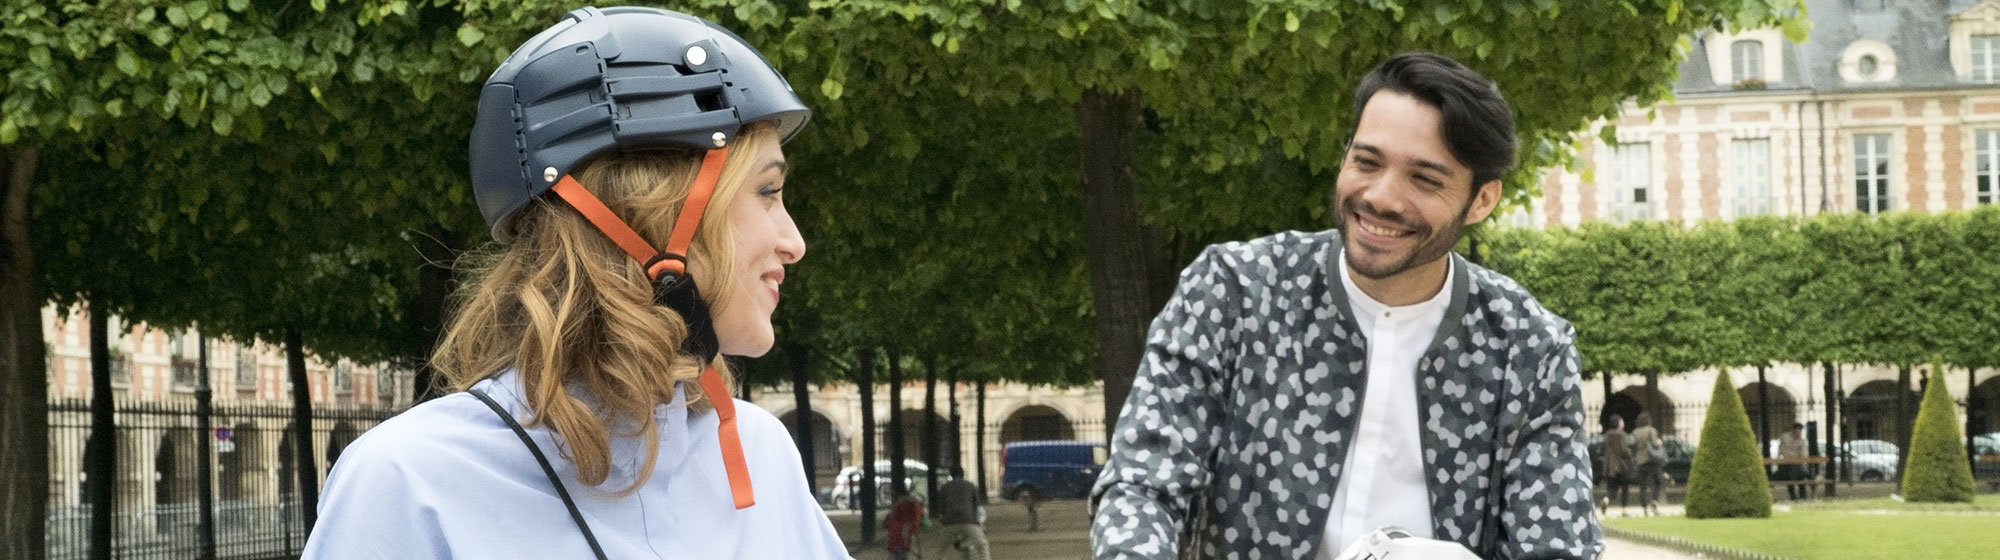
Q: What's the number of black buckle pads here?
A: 1